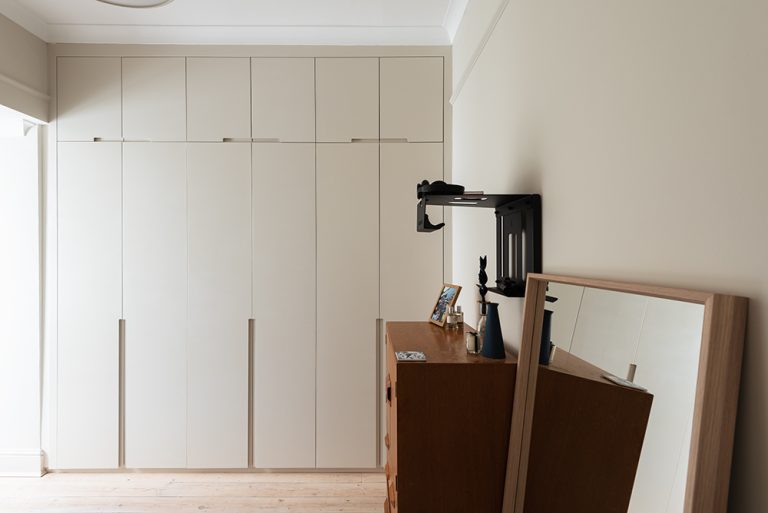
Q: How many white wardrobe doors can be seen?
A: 12